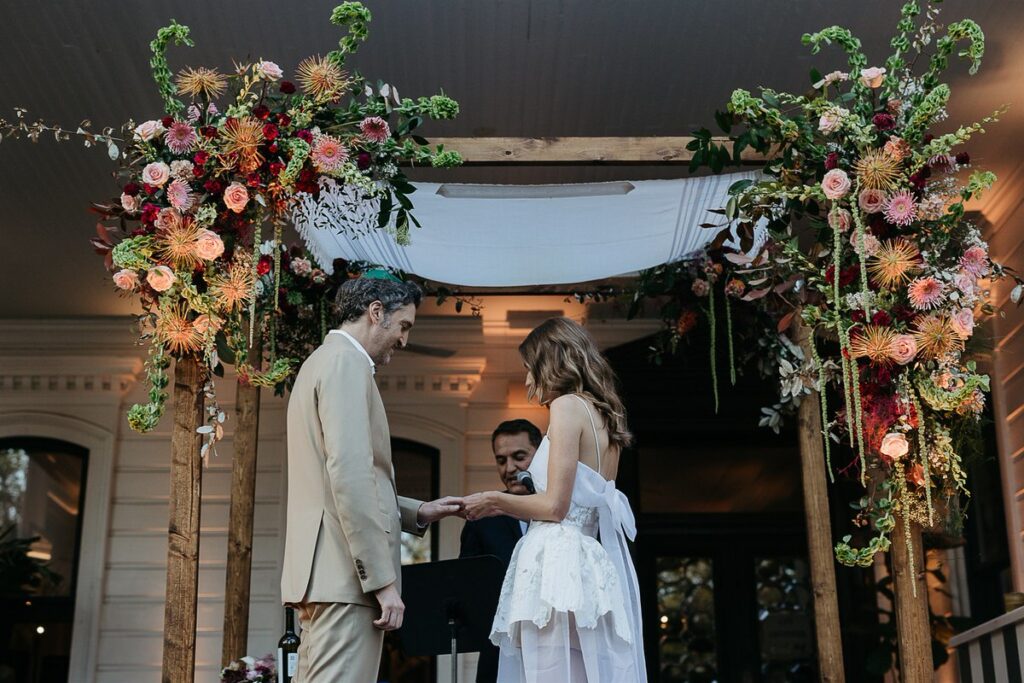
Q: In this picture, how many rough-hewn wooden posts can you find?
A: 4